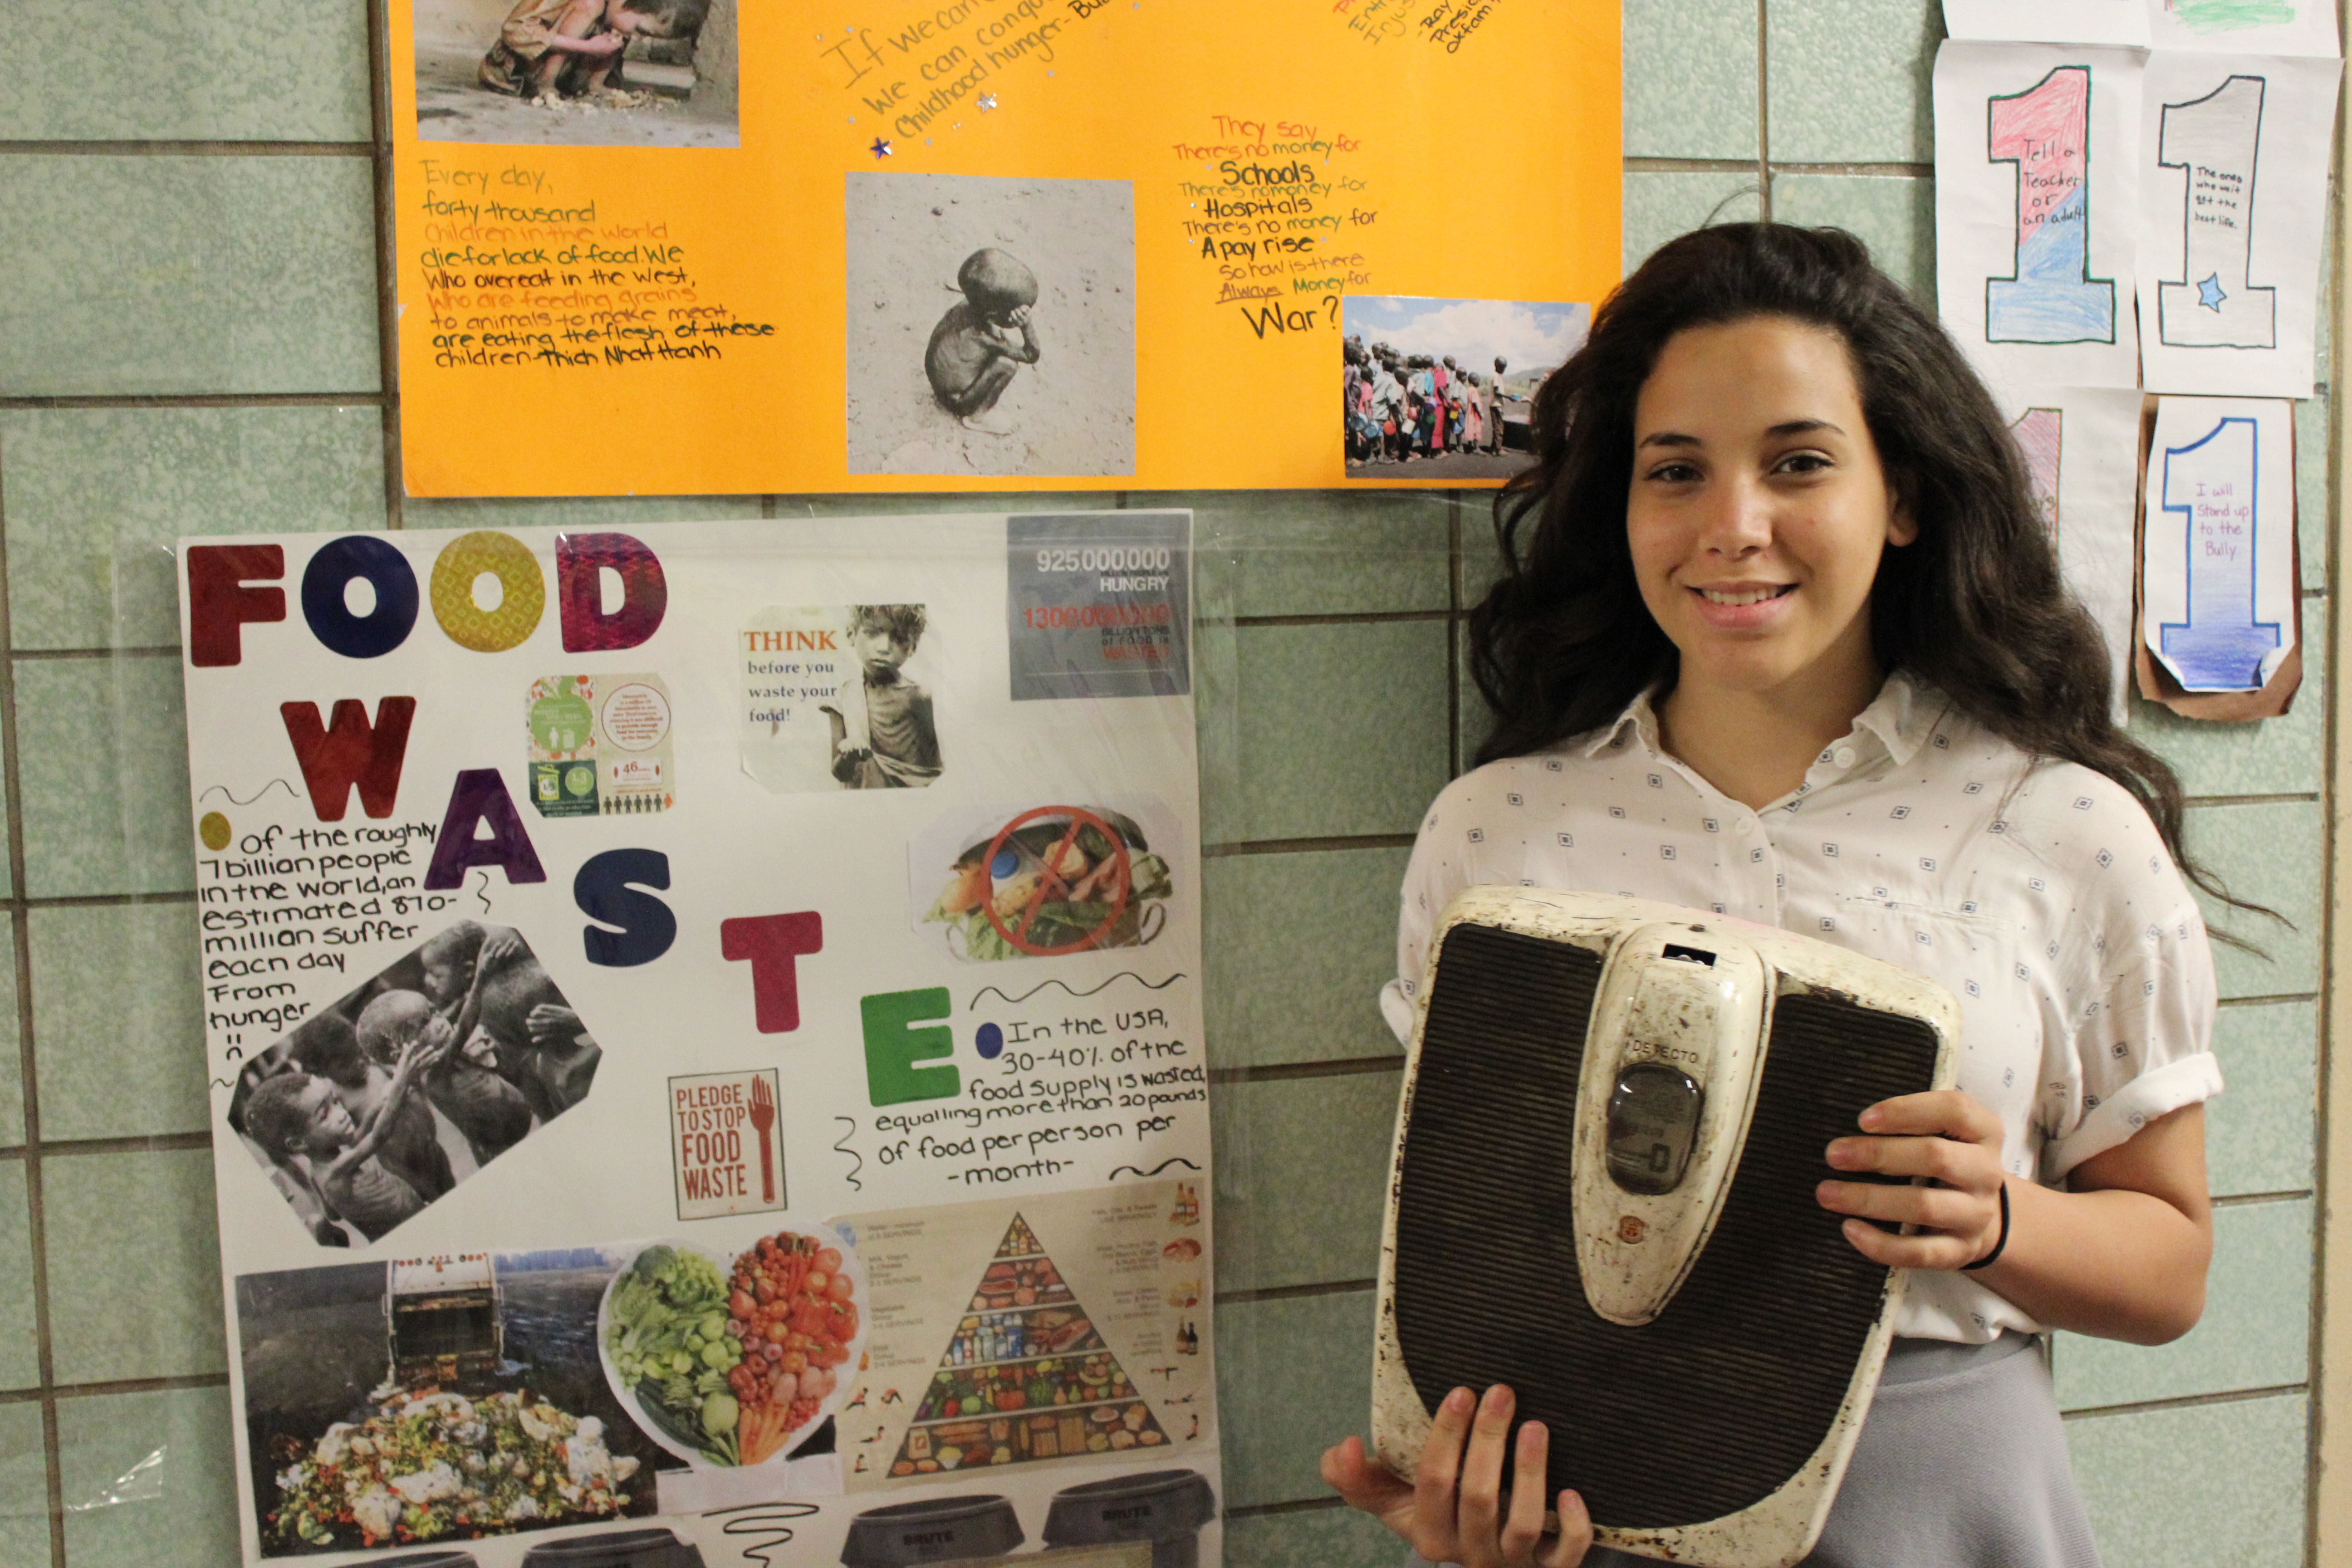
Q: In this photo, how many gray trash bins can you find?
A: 4